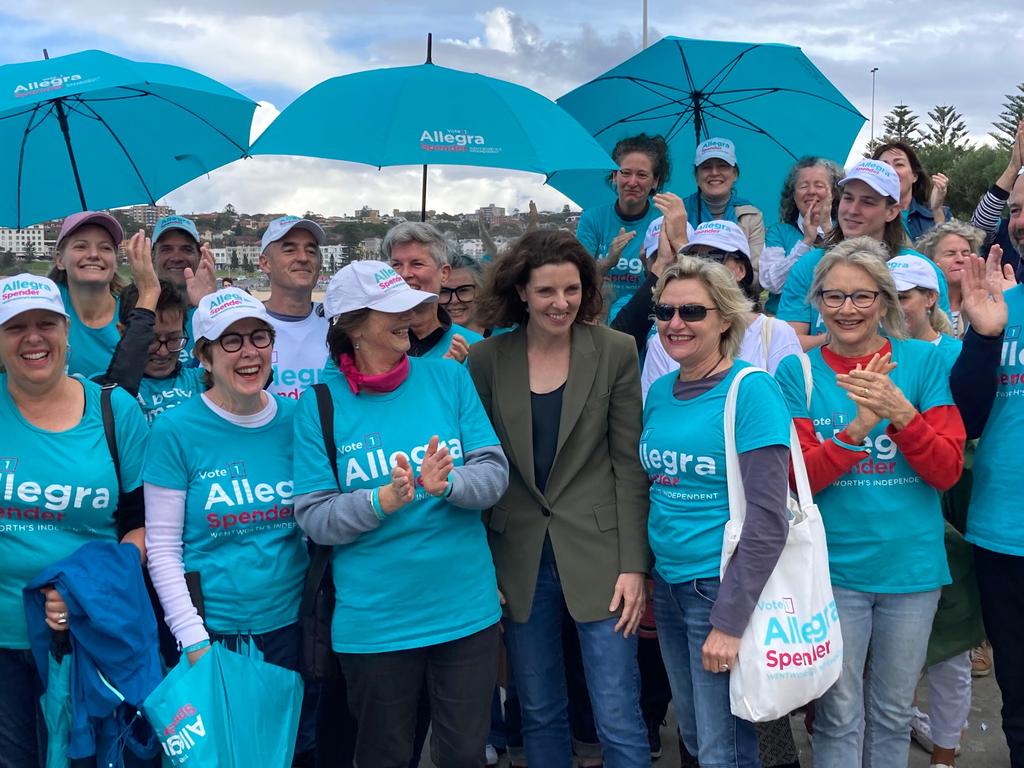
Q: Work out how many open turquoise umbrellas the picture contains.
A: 3